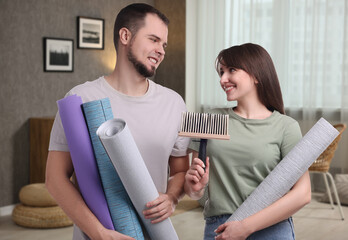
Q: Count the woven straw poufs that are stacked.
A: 2